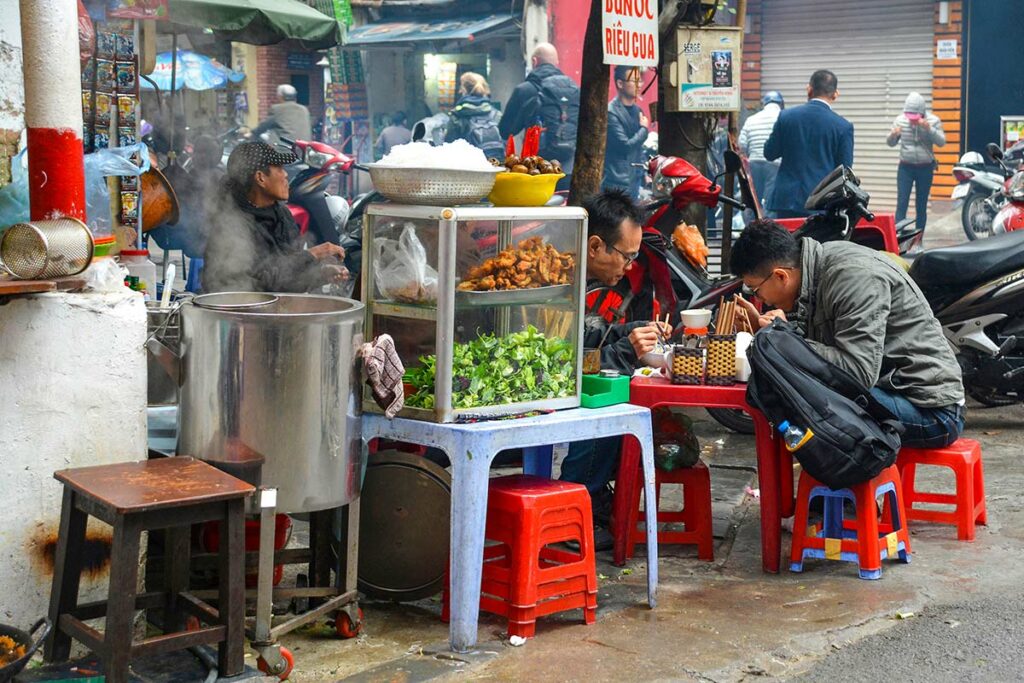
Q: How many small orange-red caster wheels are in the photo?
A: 2